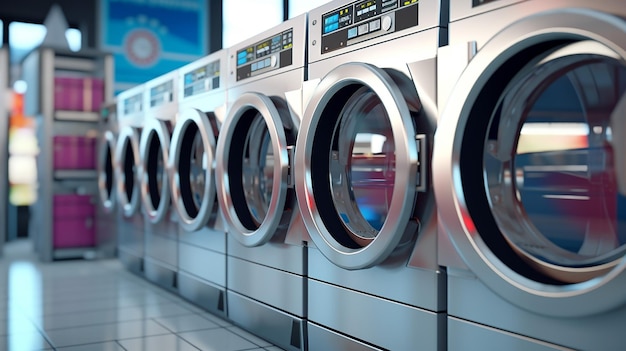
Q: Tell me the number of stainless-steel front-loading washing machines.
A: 7